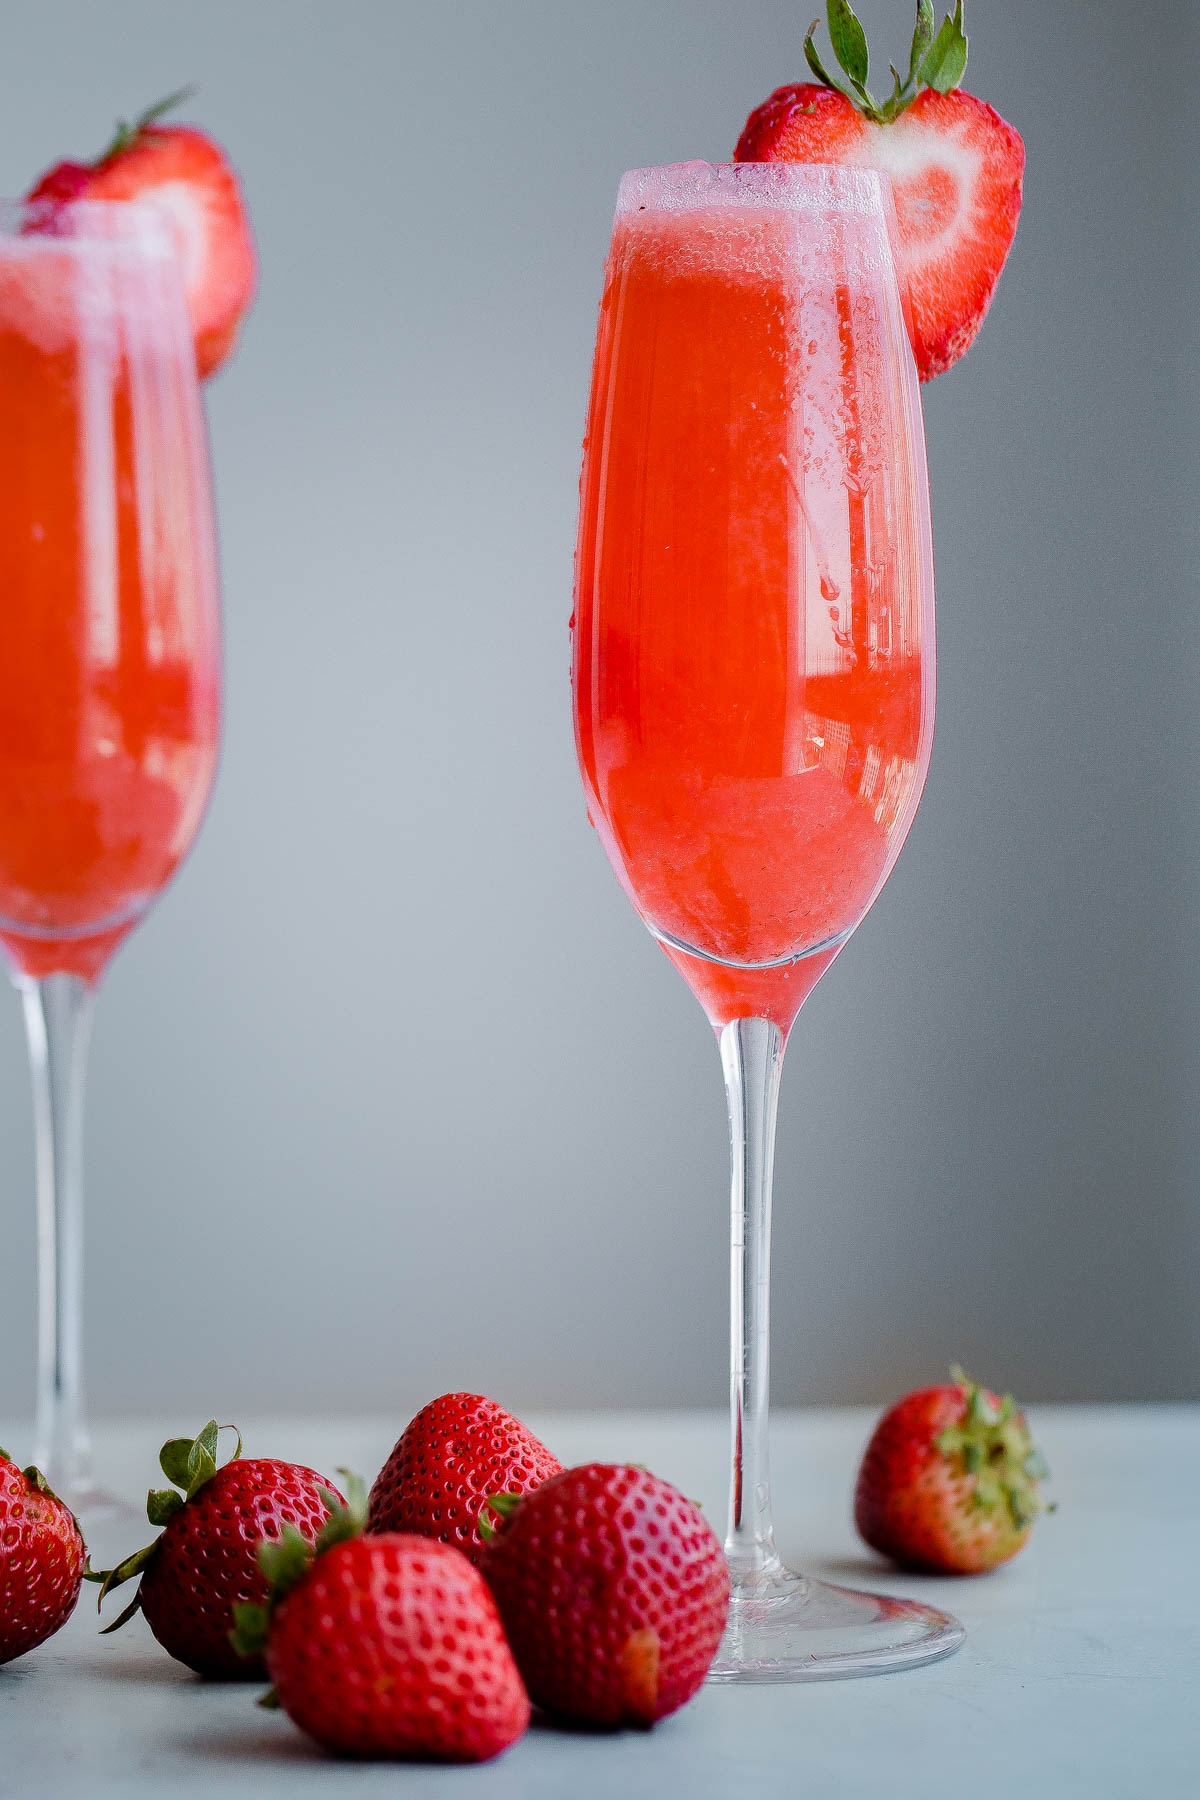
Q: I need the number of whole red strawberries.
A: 6